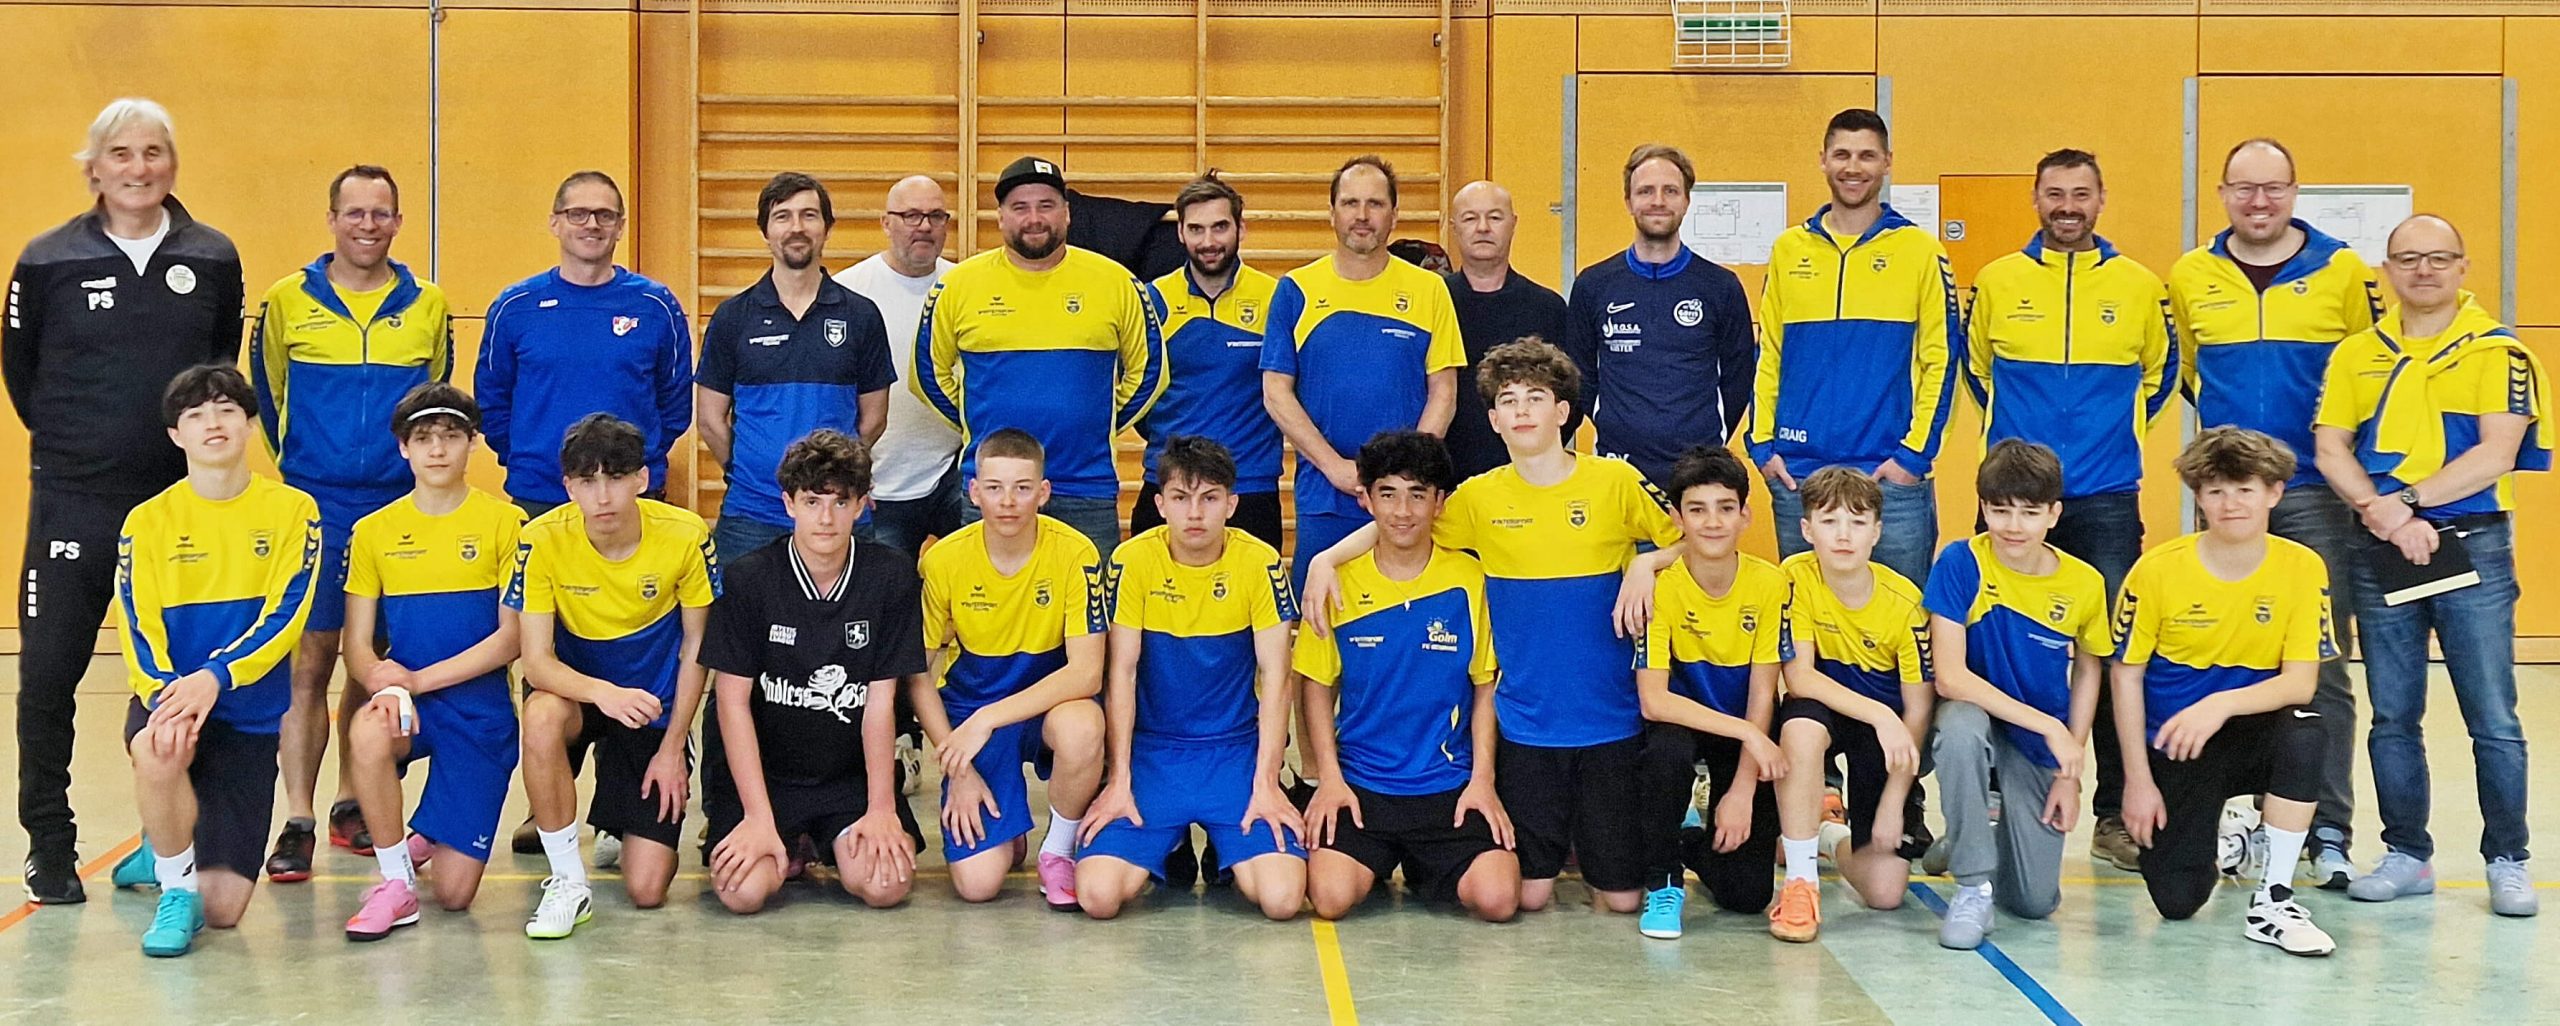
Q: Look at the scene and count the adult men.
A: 14